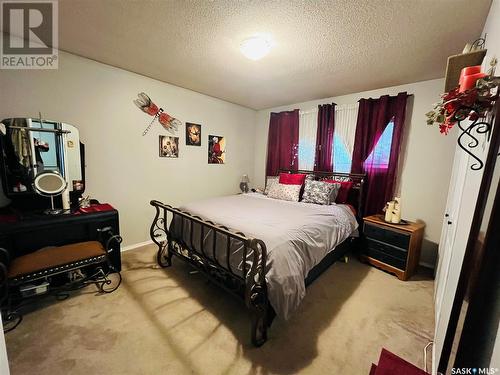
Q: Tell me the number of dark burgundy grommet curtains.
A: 3